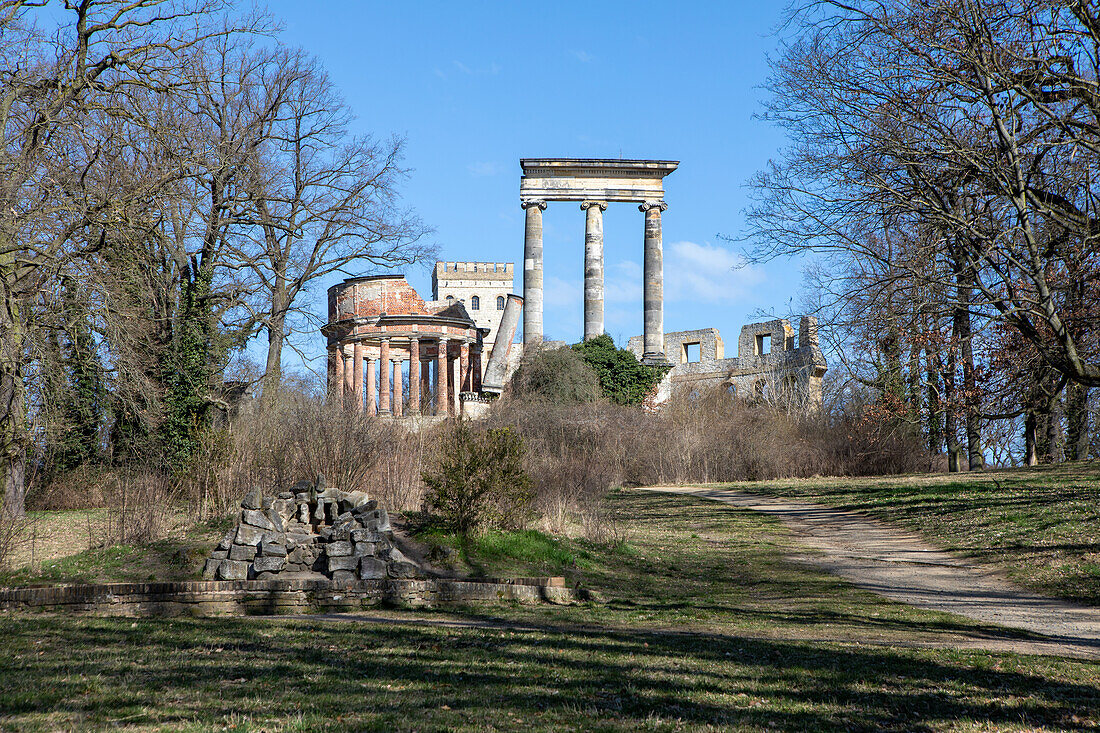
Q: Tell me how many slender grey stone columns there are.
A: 3